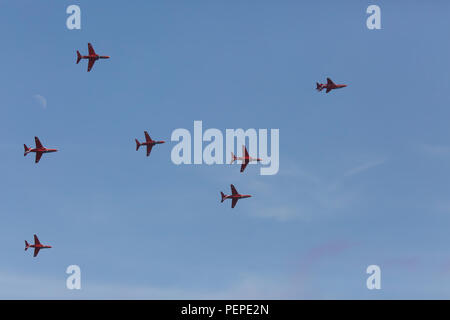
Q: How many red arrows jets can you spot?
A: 7